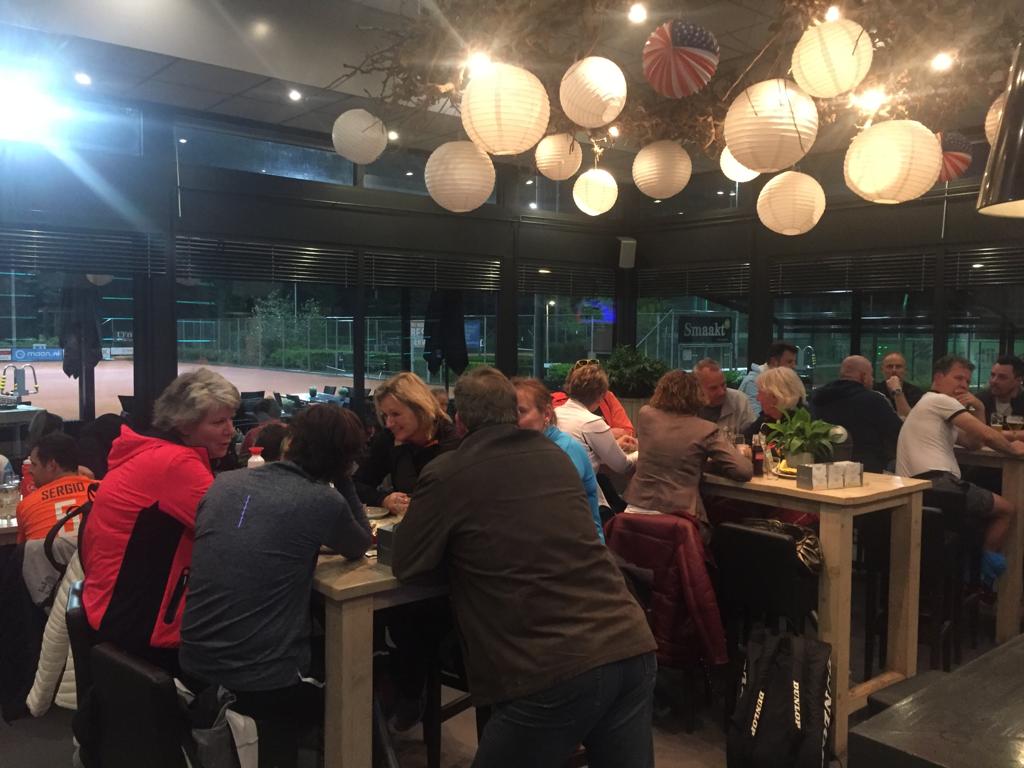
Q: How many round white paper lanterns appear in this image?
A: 13